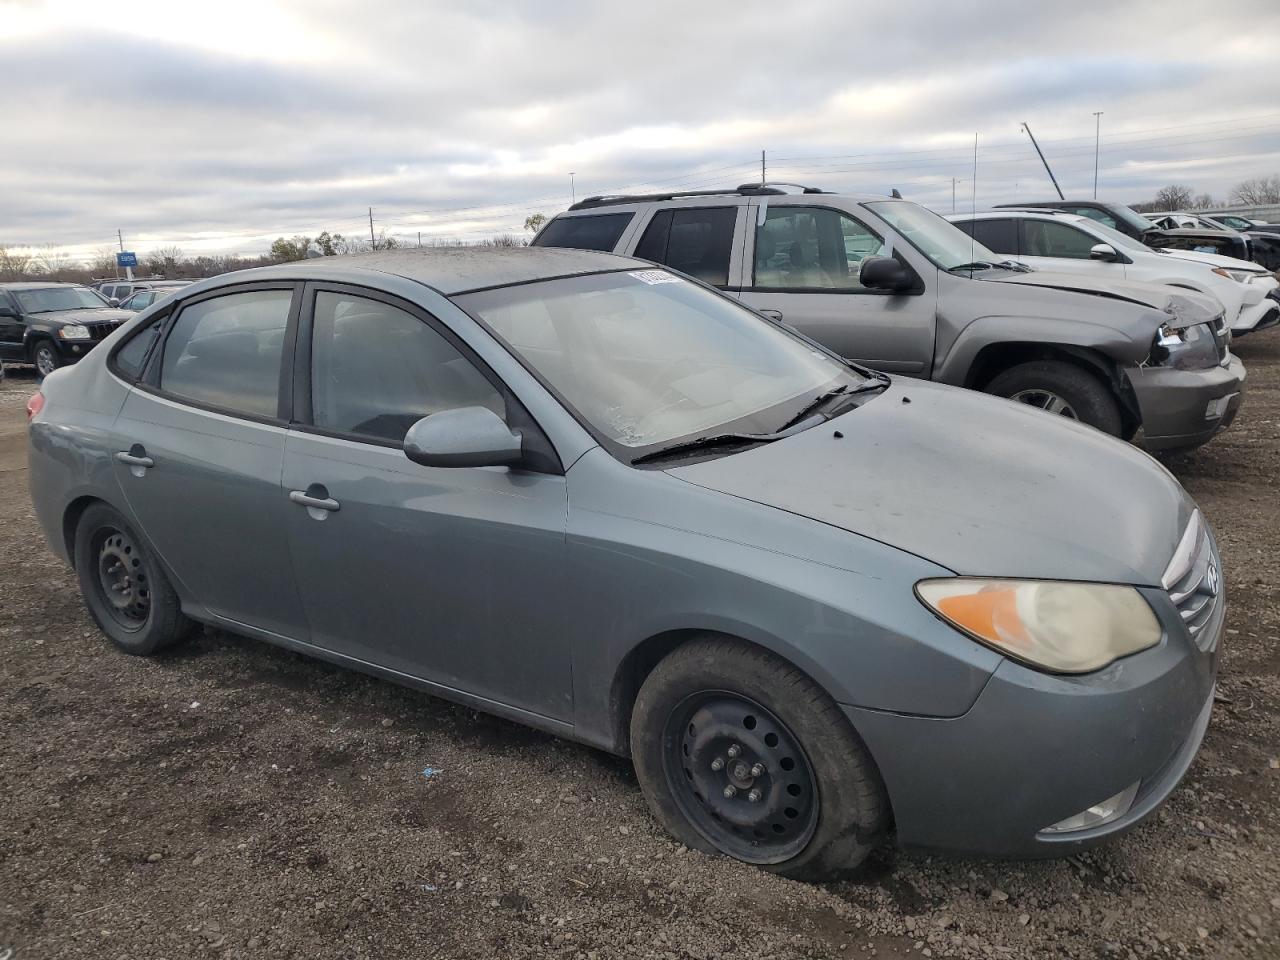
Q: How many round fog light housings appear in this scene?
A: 1